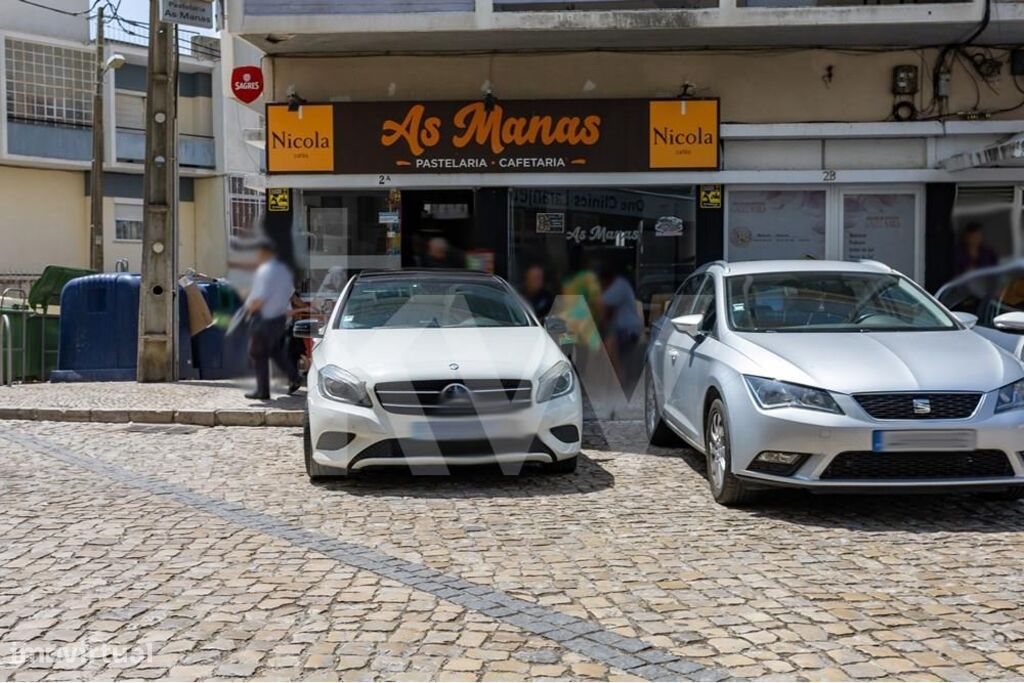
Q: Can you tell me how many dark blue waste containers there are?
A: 2